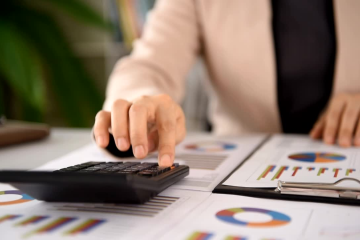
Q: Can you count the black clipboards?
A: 1